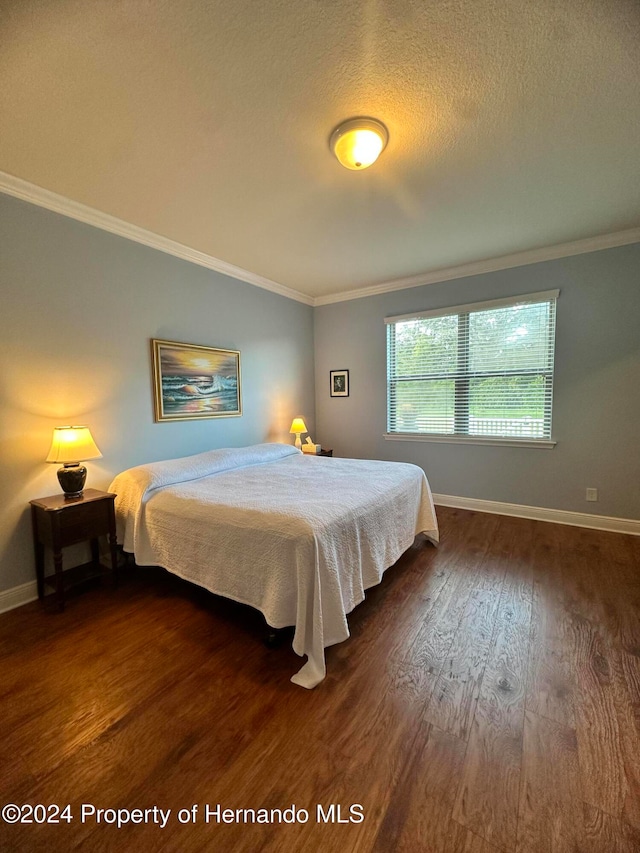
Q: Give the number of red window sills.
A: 0